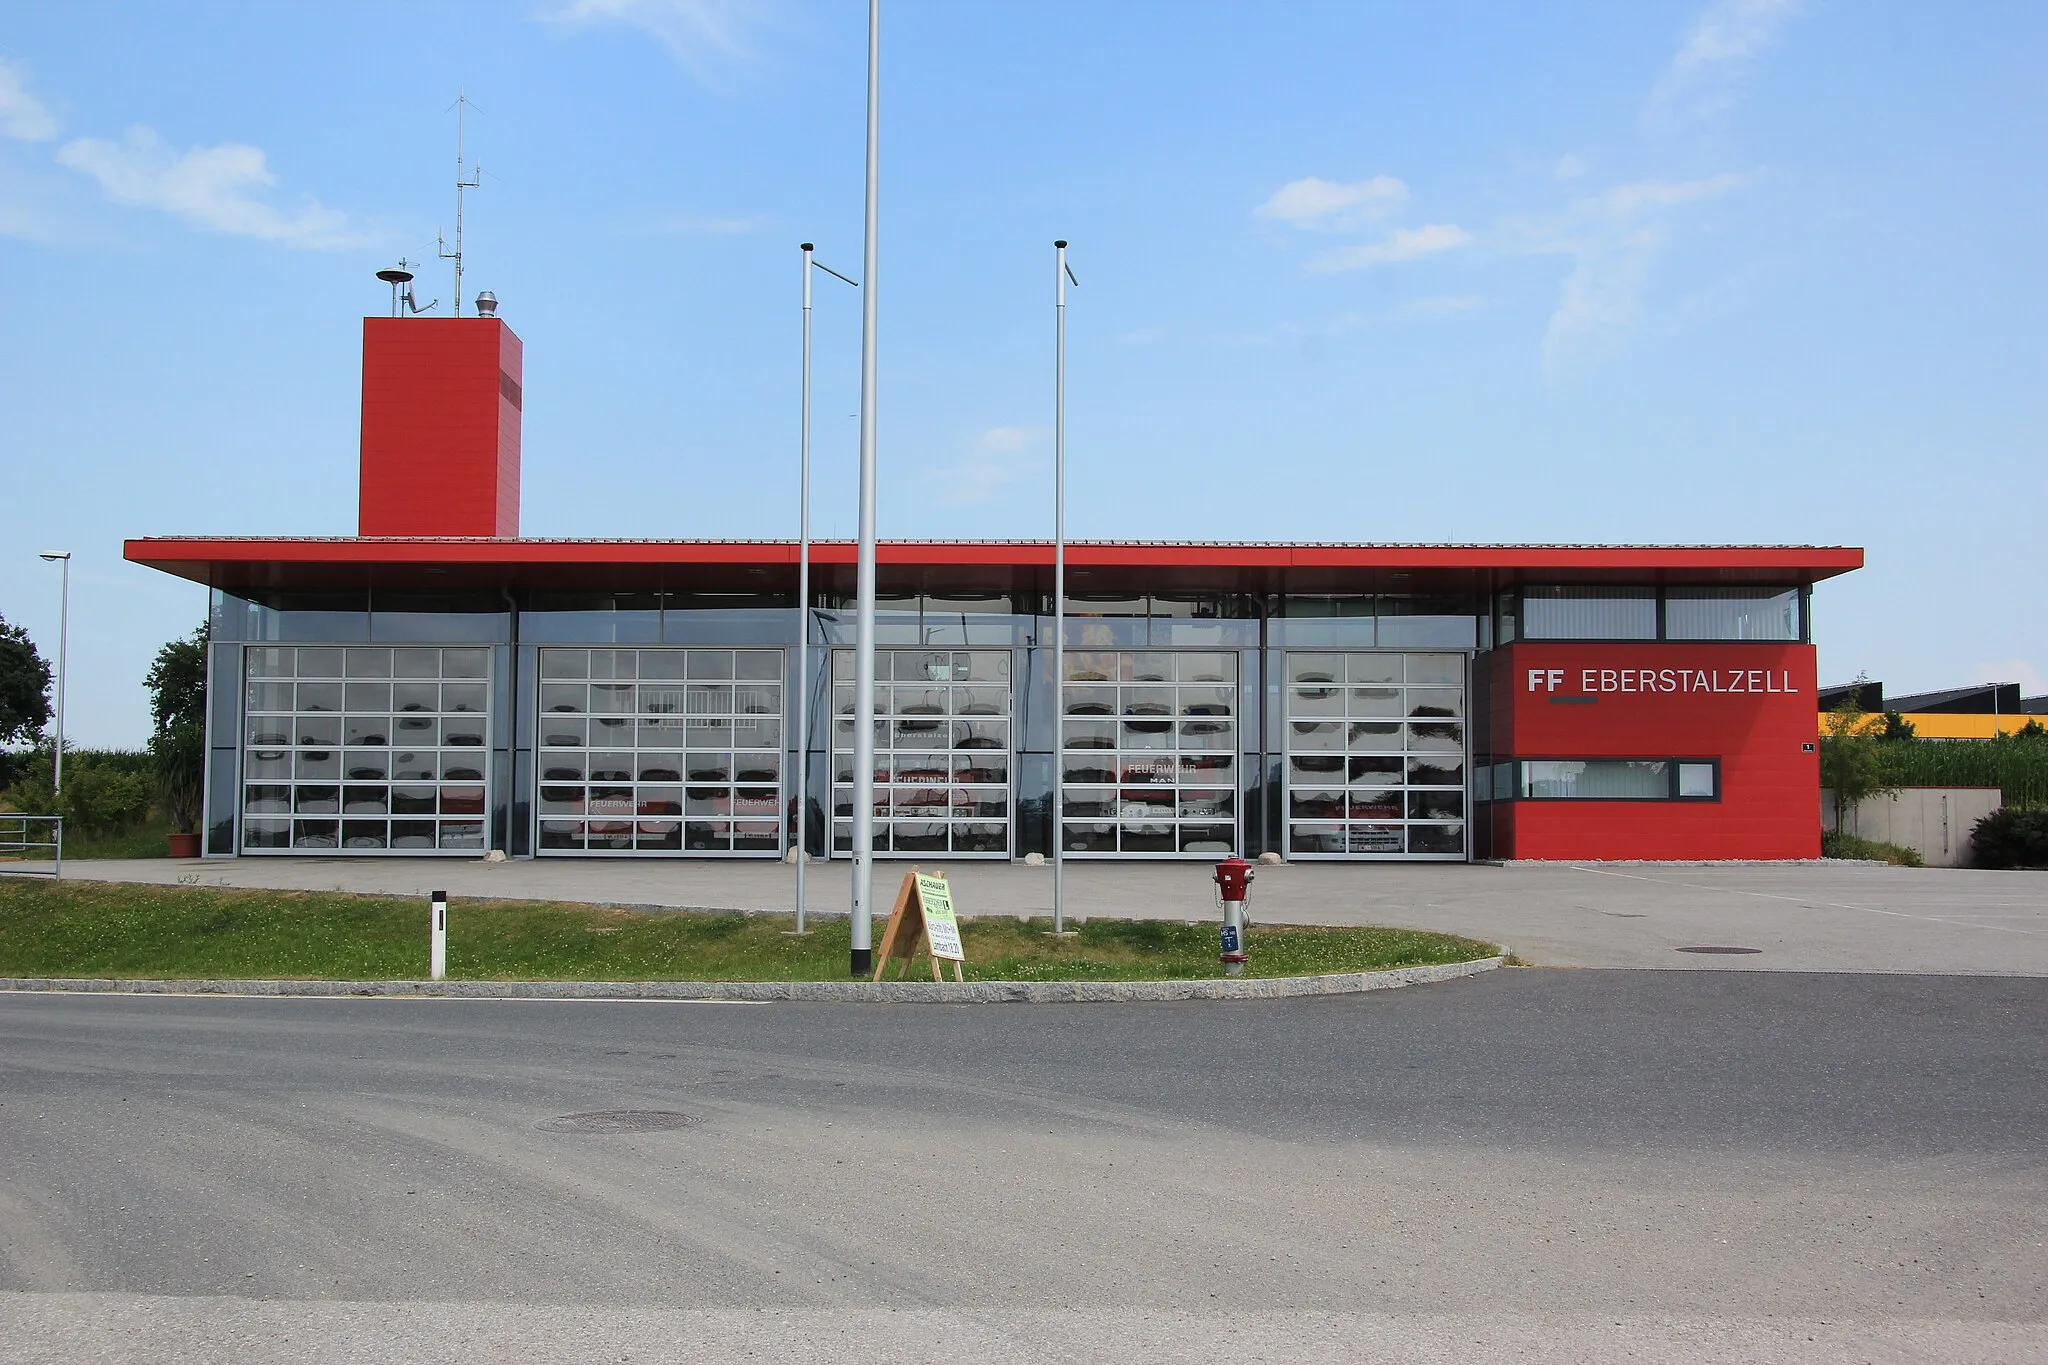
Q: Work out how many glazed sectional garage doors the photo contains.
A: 5